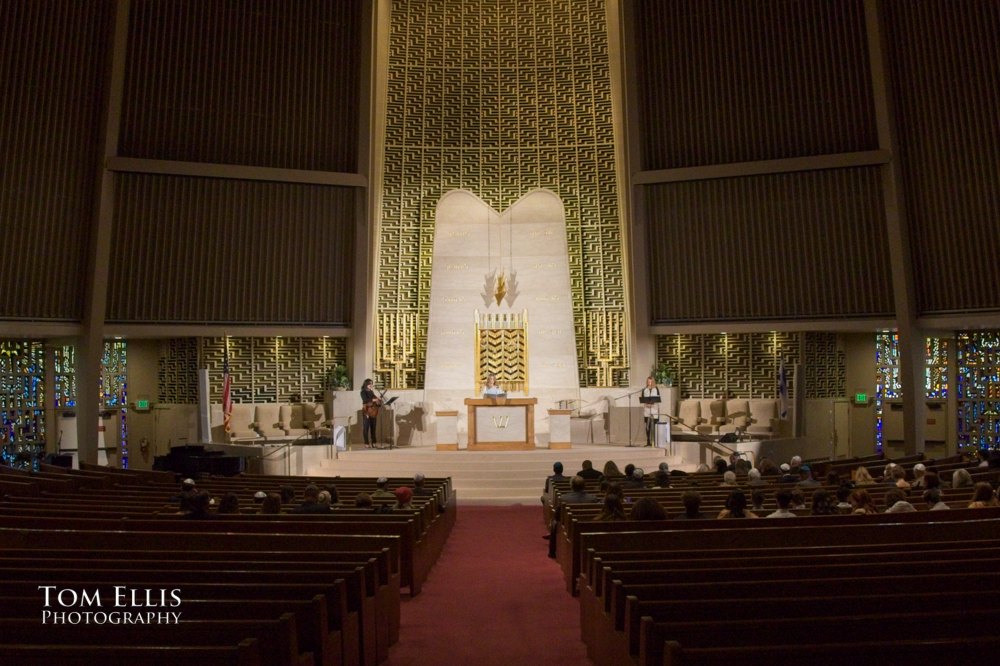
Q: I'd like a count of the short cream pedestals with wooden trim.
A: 2